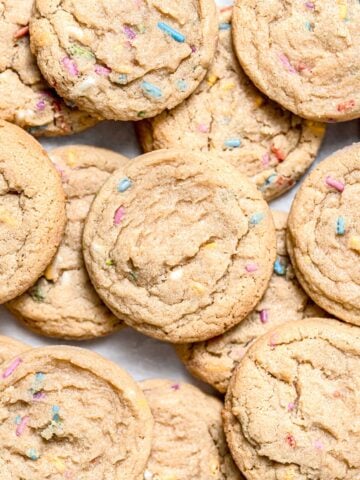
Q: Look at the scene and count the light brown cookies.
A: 13